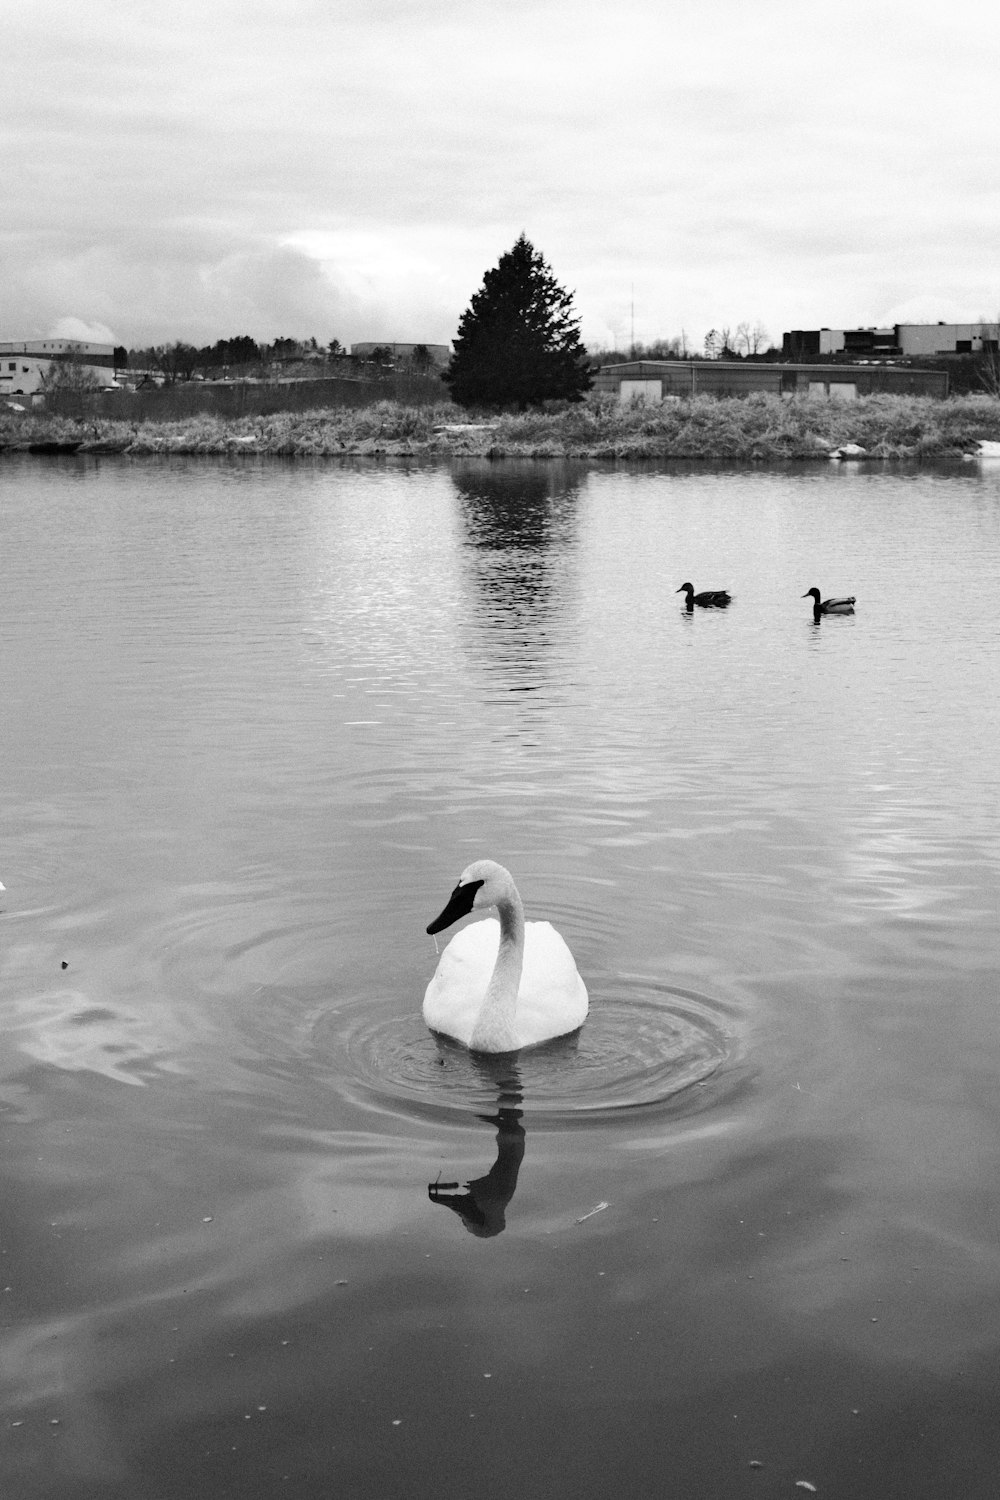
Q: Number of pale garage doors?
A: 3